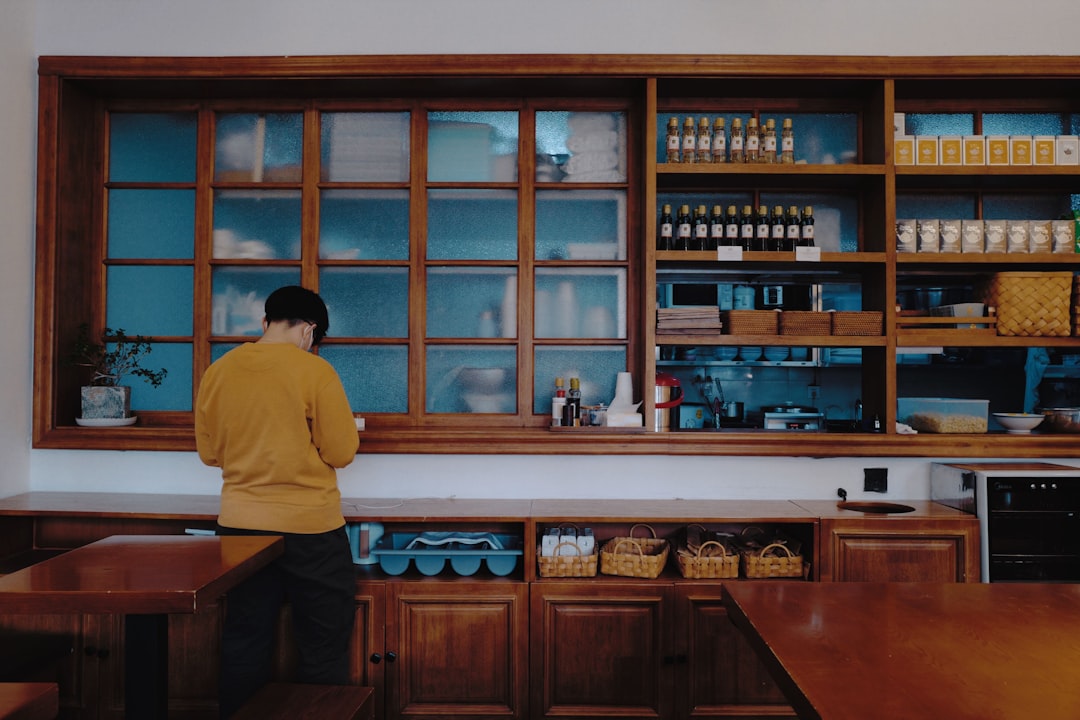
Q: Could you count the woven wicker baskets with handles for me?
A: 4